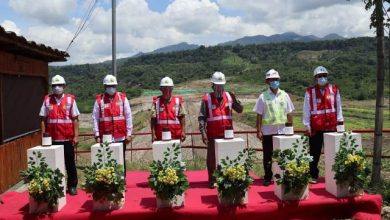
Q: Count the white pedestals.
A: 6